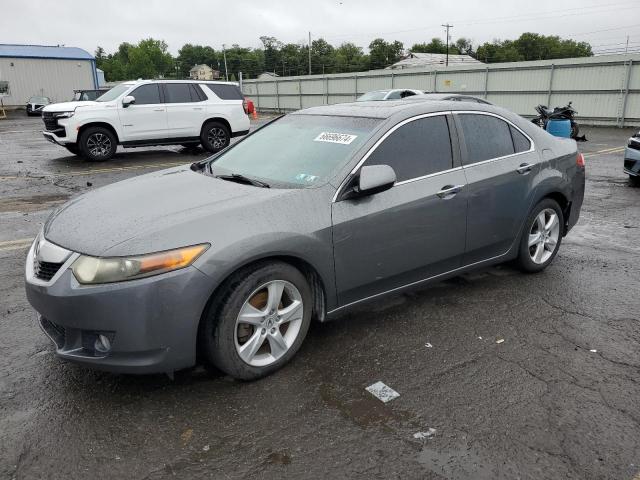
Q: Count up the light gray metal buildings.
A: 1